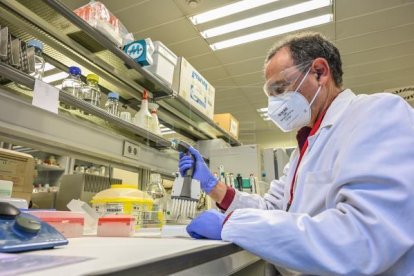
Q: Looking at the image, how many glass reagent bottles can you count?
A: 4